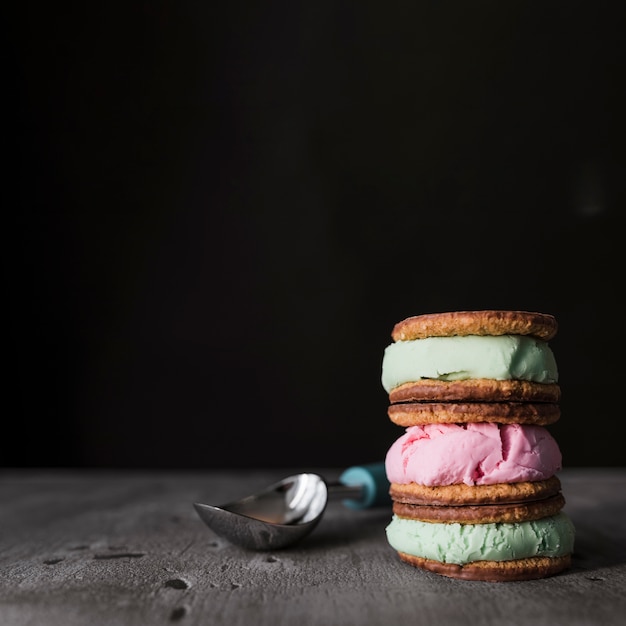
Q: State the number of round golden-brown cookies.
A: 6